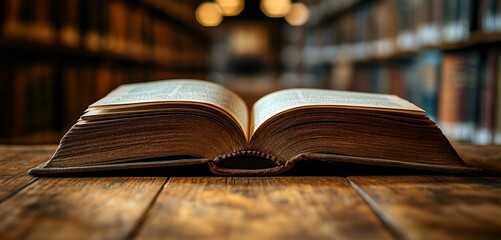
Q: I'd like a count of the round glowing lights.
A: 4